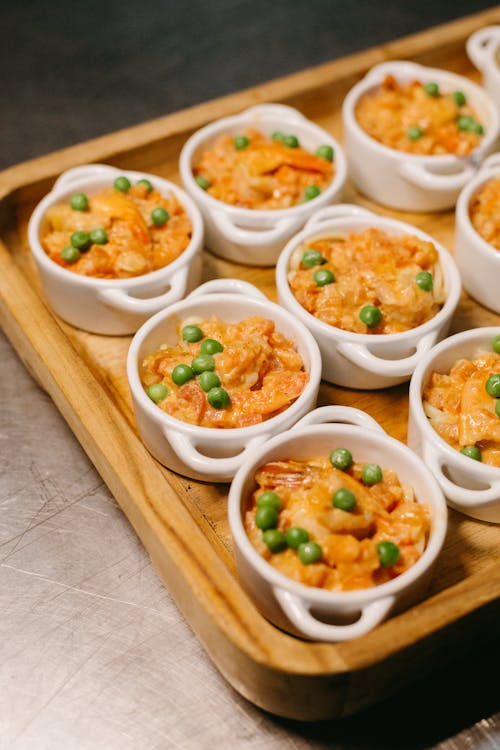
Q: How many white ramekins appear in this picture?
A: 9